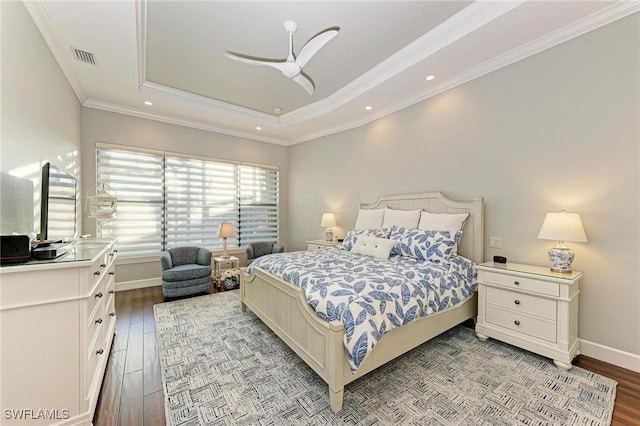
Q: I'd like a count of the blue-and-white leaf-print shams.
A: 2